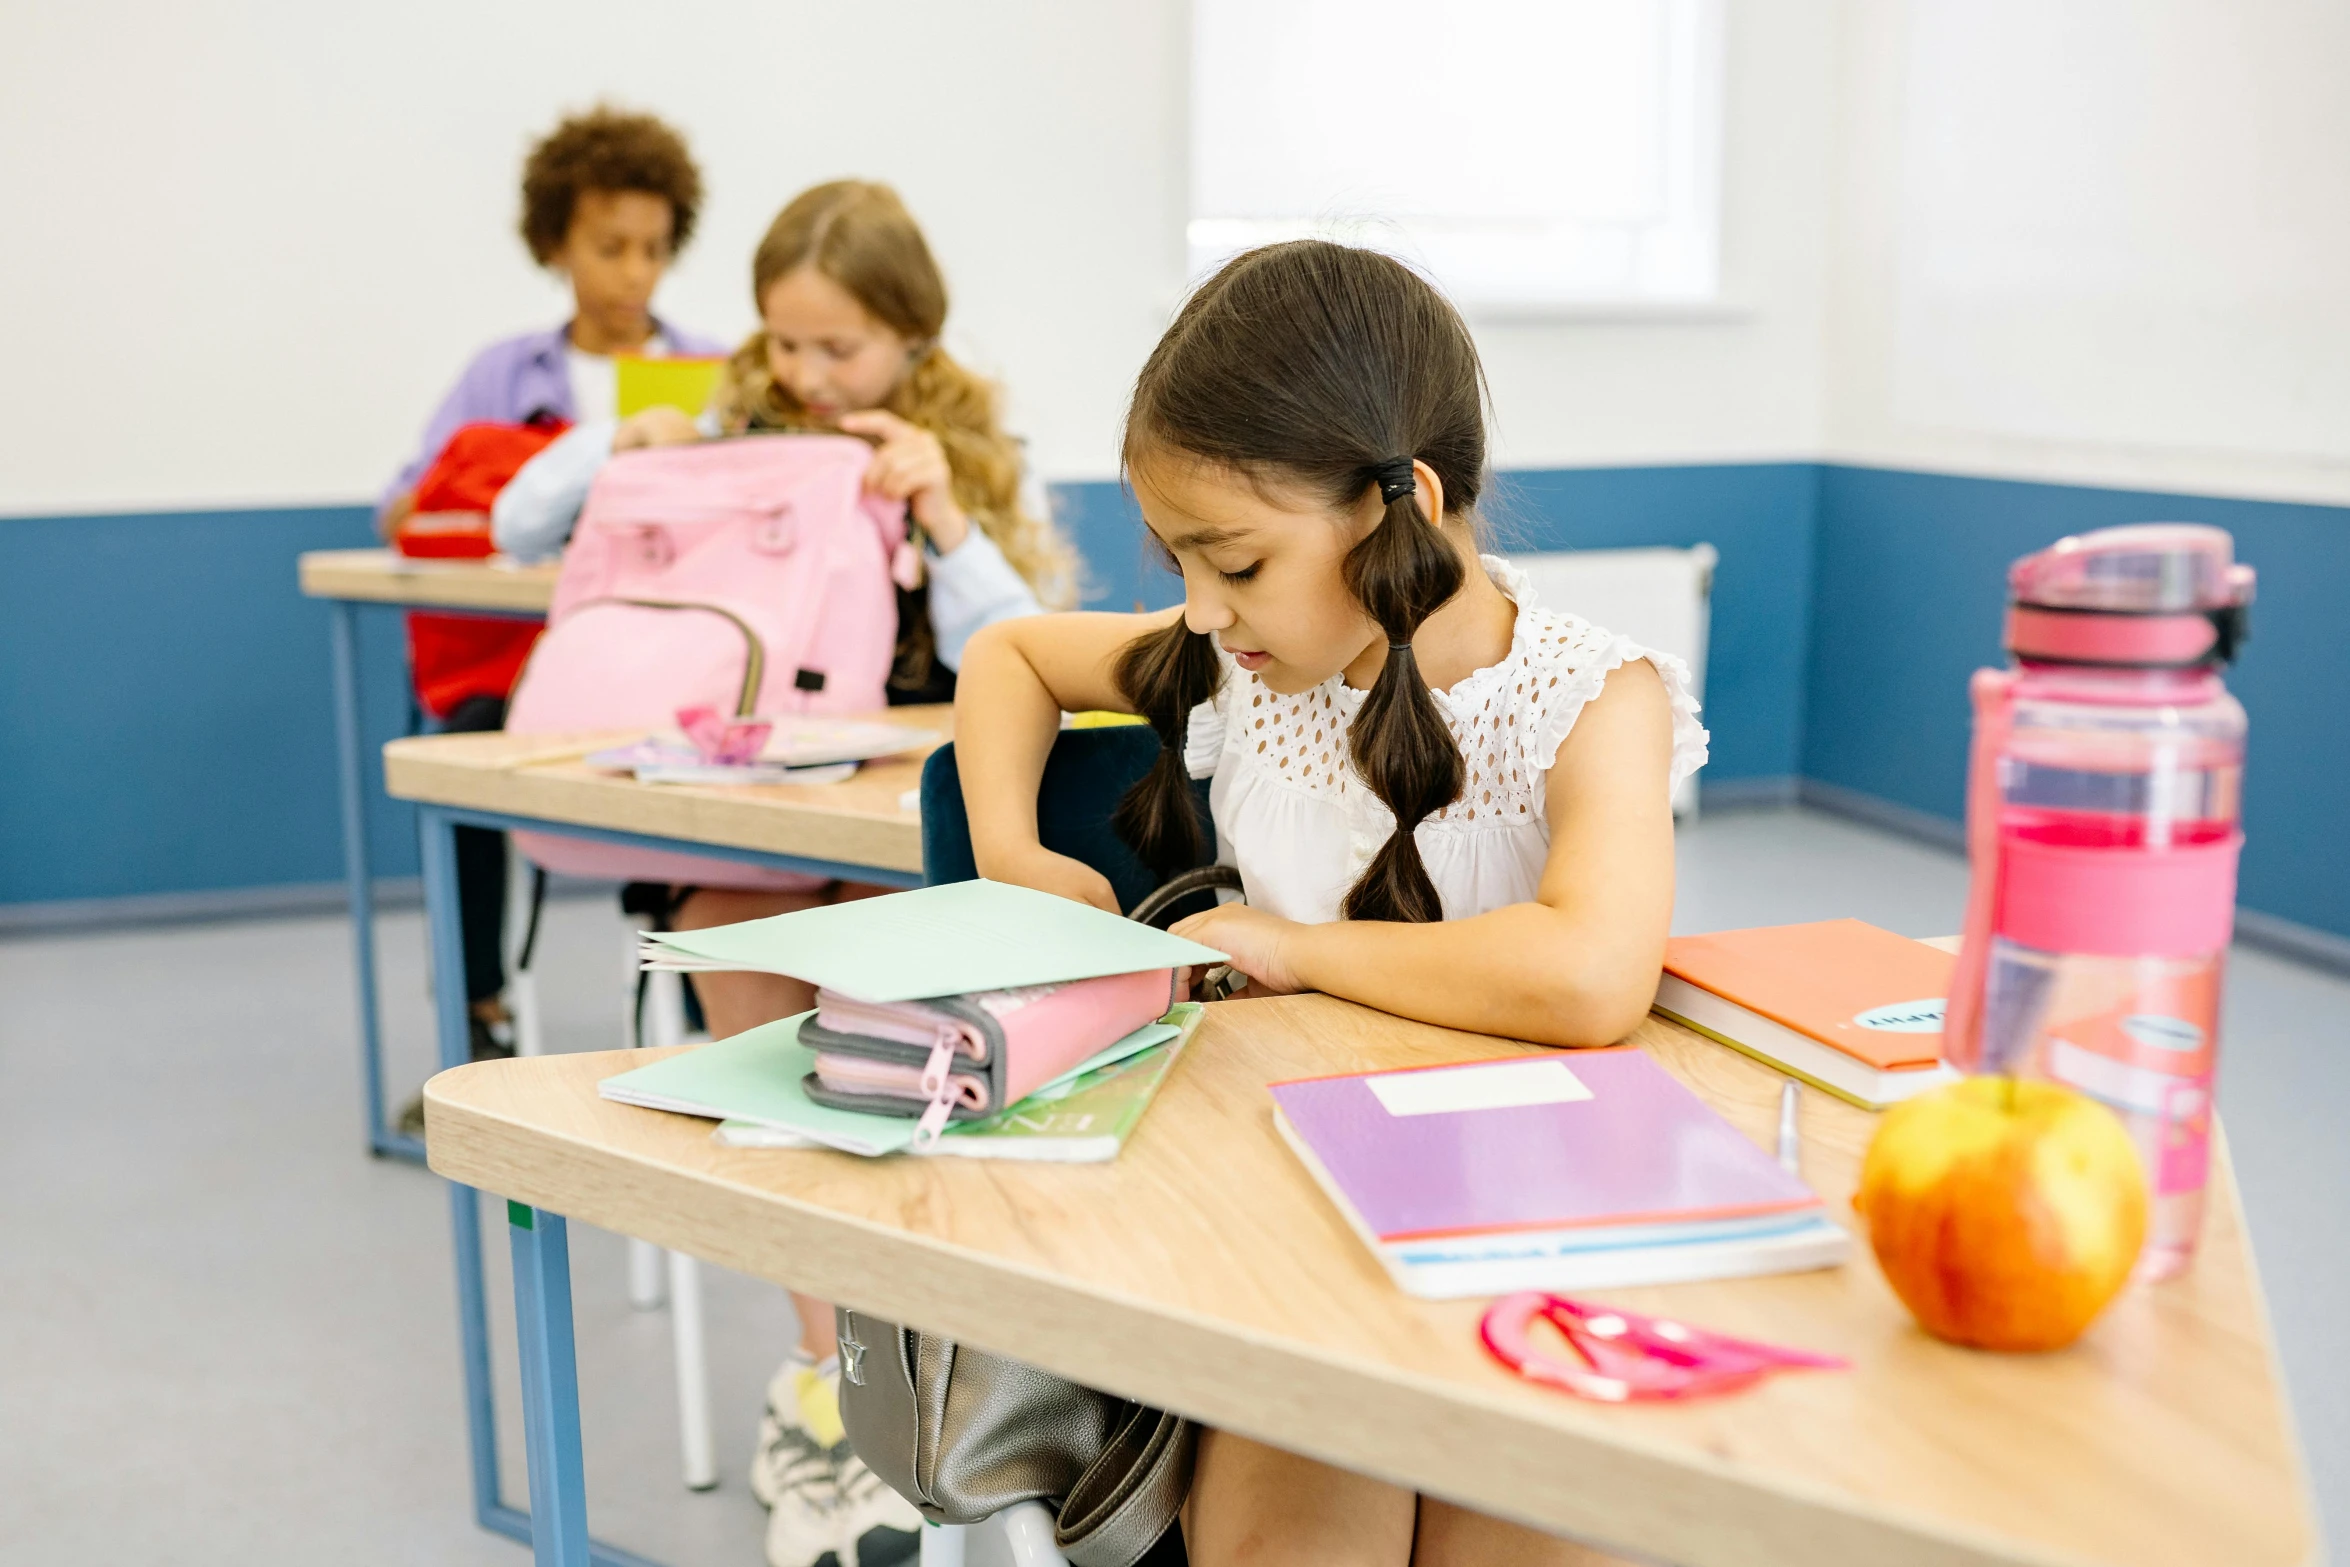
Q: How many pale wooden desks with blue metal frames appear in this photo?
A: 3